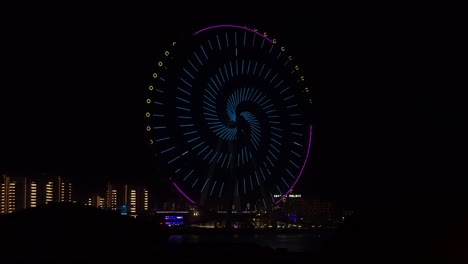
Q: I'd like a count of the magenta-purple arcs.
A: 3